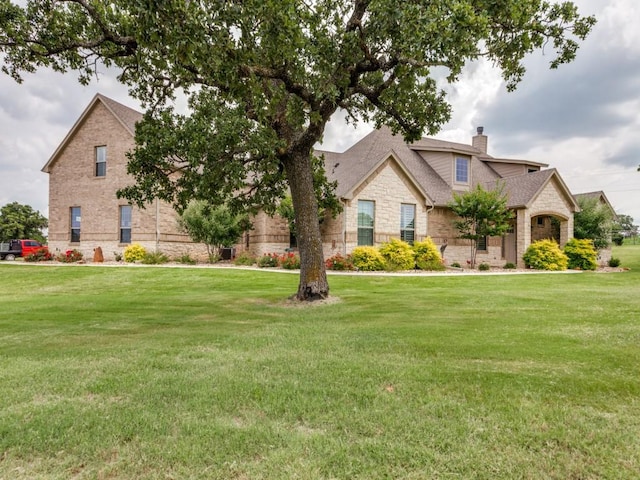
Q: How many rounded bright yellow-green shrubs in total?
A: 6